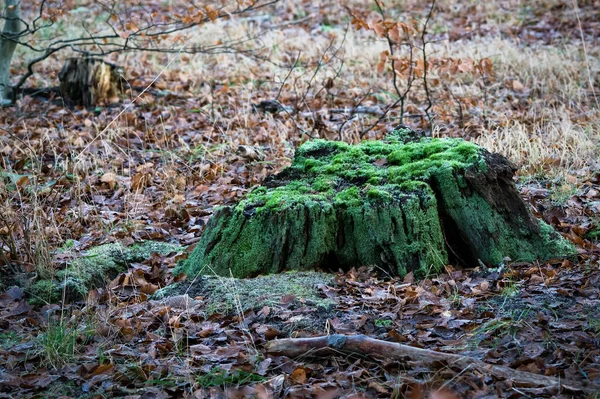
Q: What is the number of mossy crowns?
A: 1